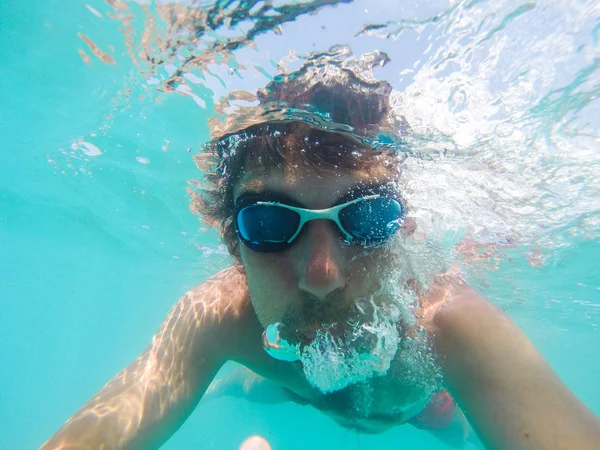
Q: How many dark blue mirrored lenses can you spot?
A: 2